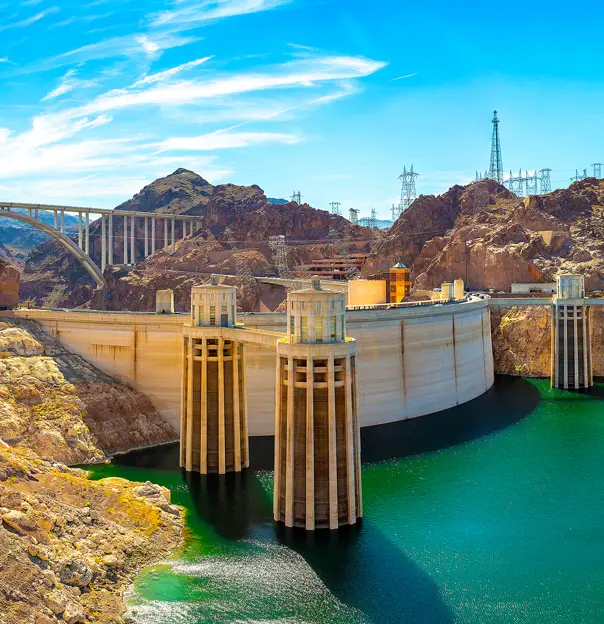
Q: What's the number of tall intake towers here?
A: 3